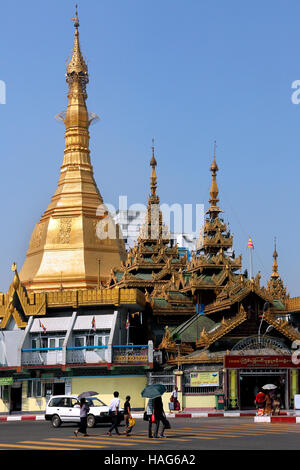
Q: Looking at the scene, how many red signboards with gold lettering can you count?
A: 1